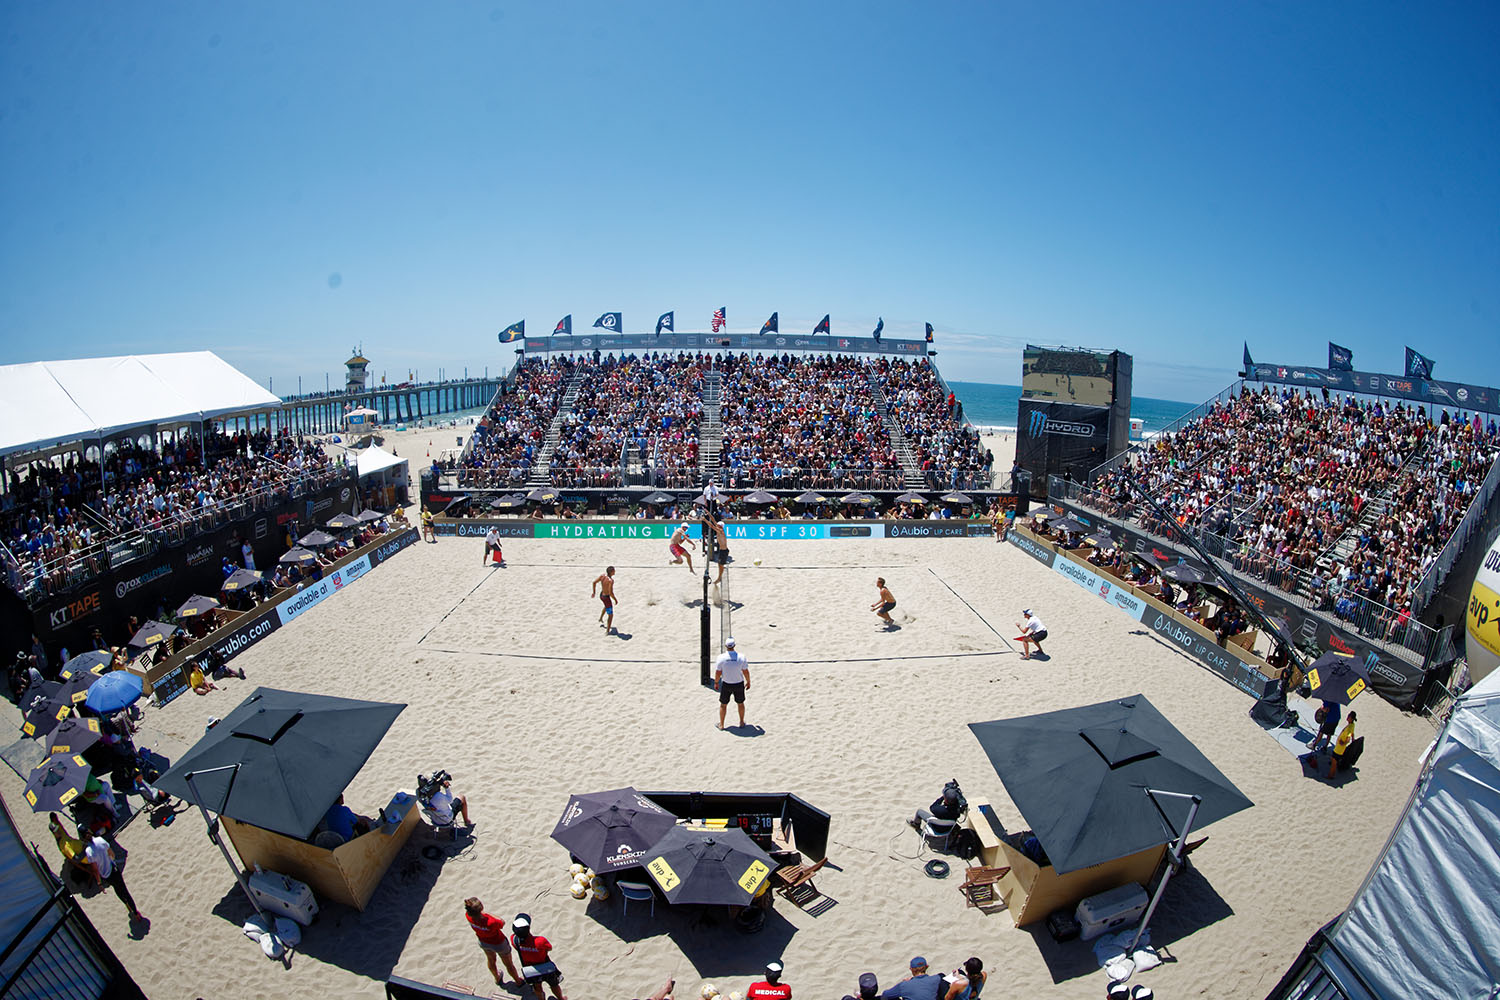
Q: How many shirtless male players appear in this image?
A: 4